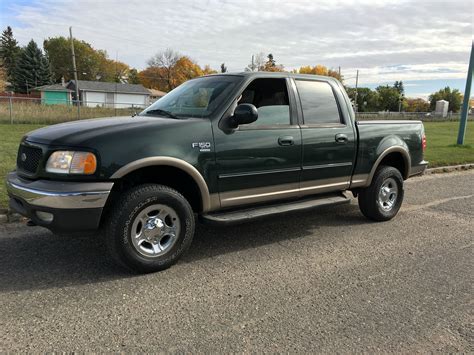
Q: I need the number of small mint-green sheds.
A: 1